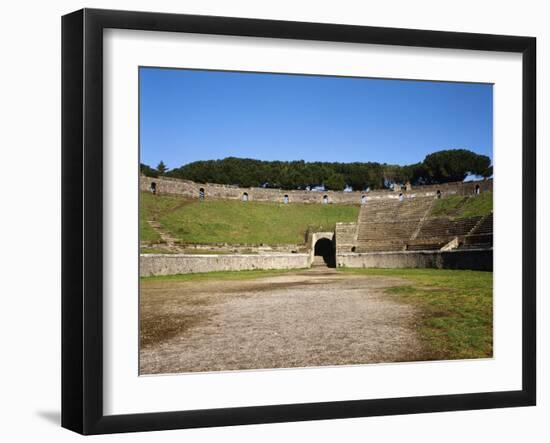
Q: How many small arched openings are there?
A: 9